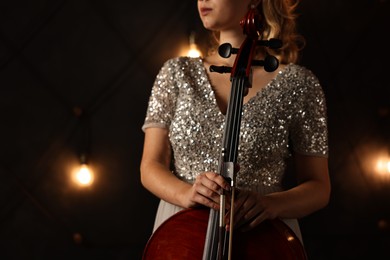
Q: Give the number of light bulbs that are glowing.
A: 3